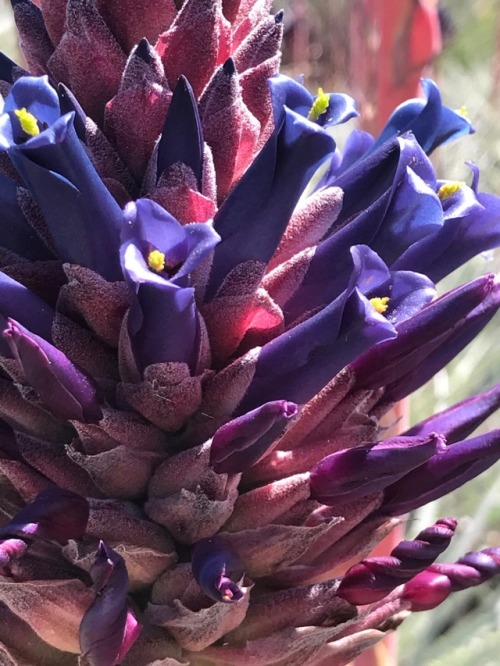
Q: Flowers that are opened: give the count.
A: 6